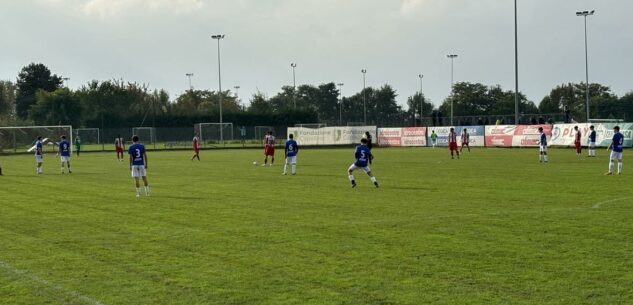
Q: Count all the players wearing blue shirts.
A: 8